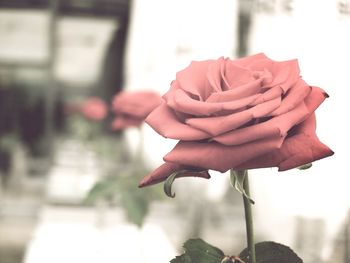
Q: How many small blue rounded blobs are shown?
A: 0